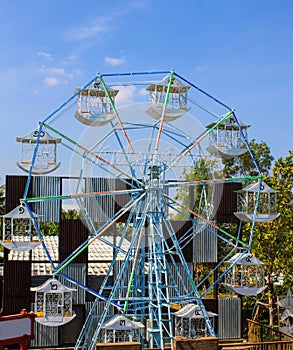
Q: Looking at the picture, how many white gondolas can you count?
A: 10